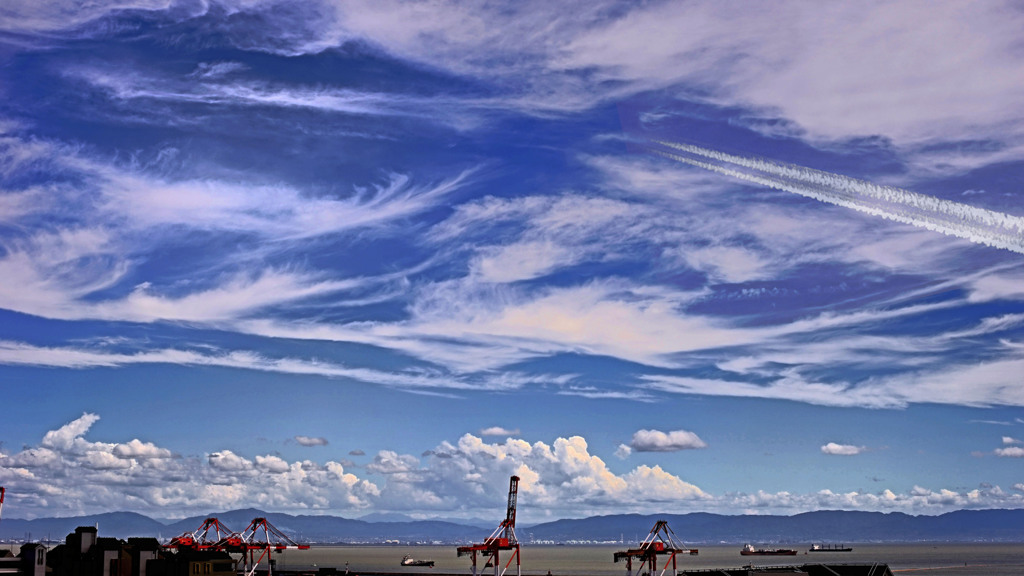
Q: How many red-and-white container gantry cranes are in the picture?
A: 4